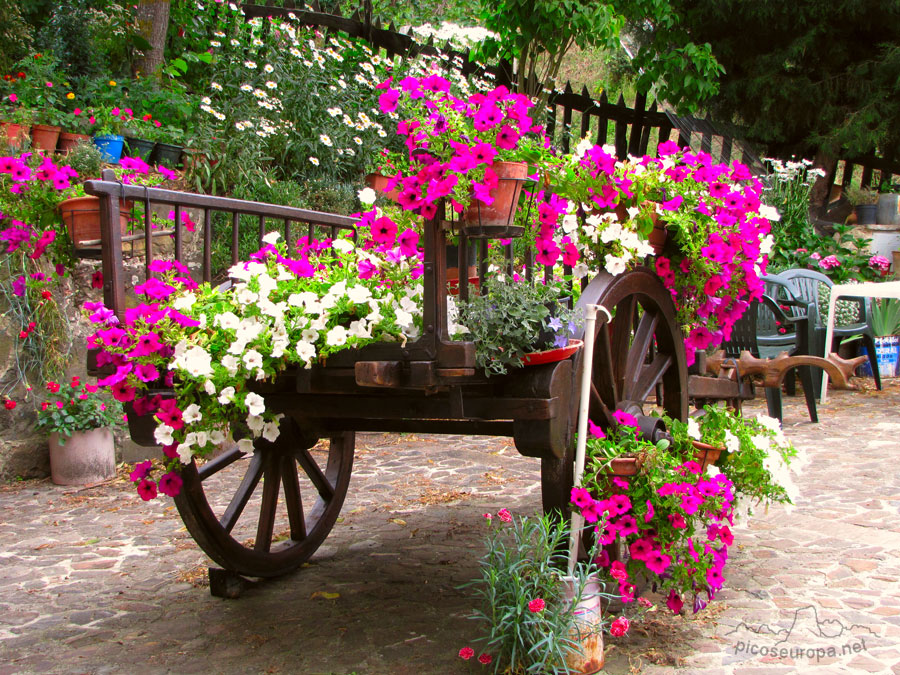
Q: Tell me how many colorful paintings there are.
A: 0